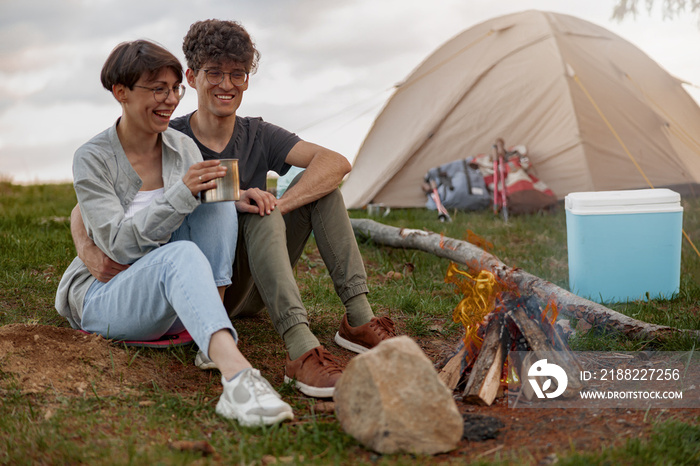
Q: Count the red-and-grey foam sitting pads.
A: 1